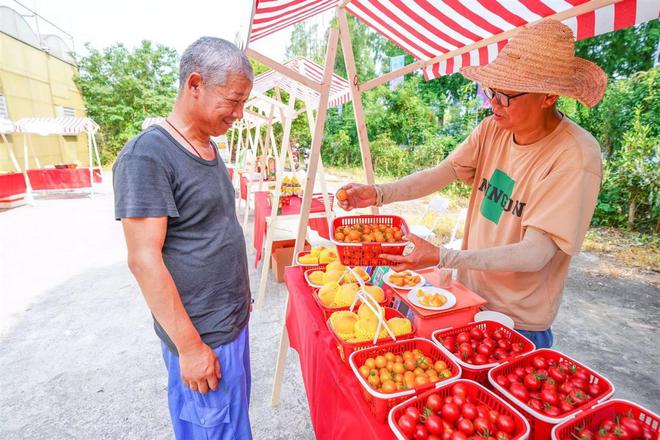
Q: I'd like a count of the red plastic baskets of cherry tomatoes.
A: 6